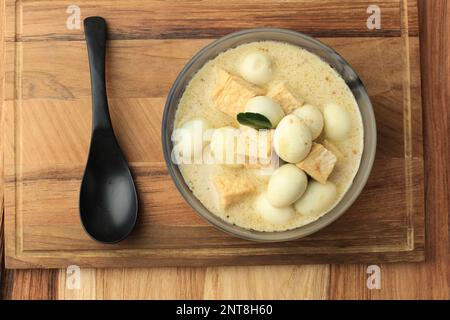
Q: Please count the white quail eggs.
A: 10